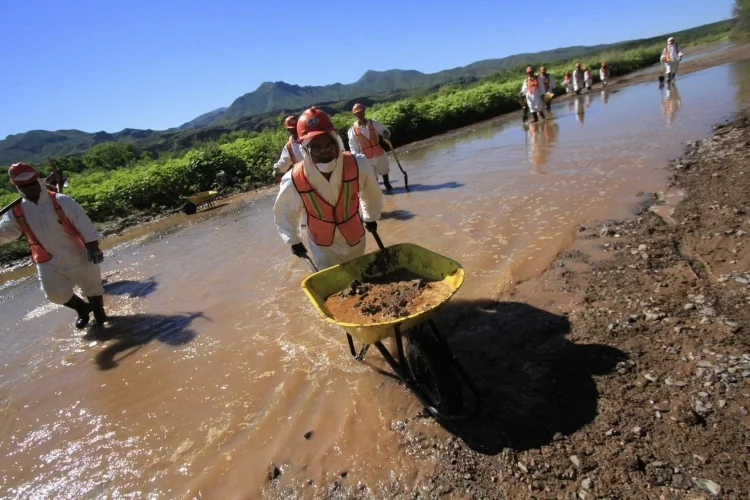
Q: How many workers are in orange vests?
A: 11